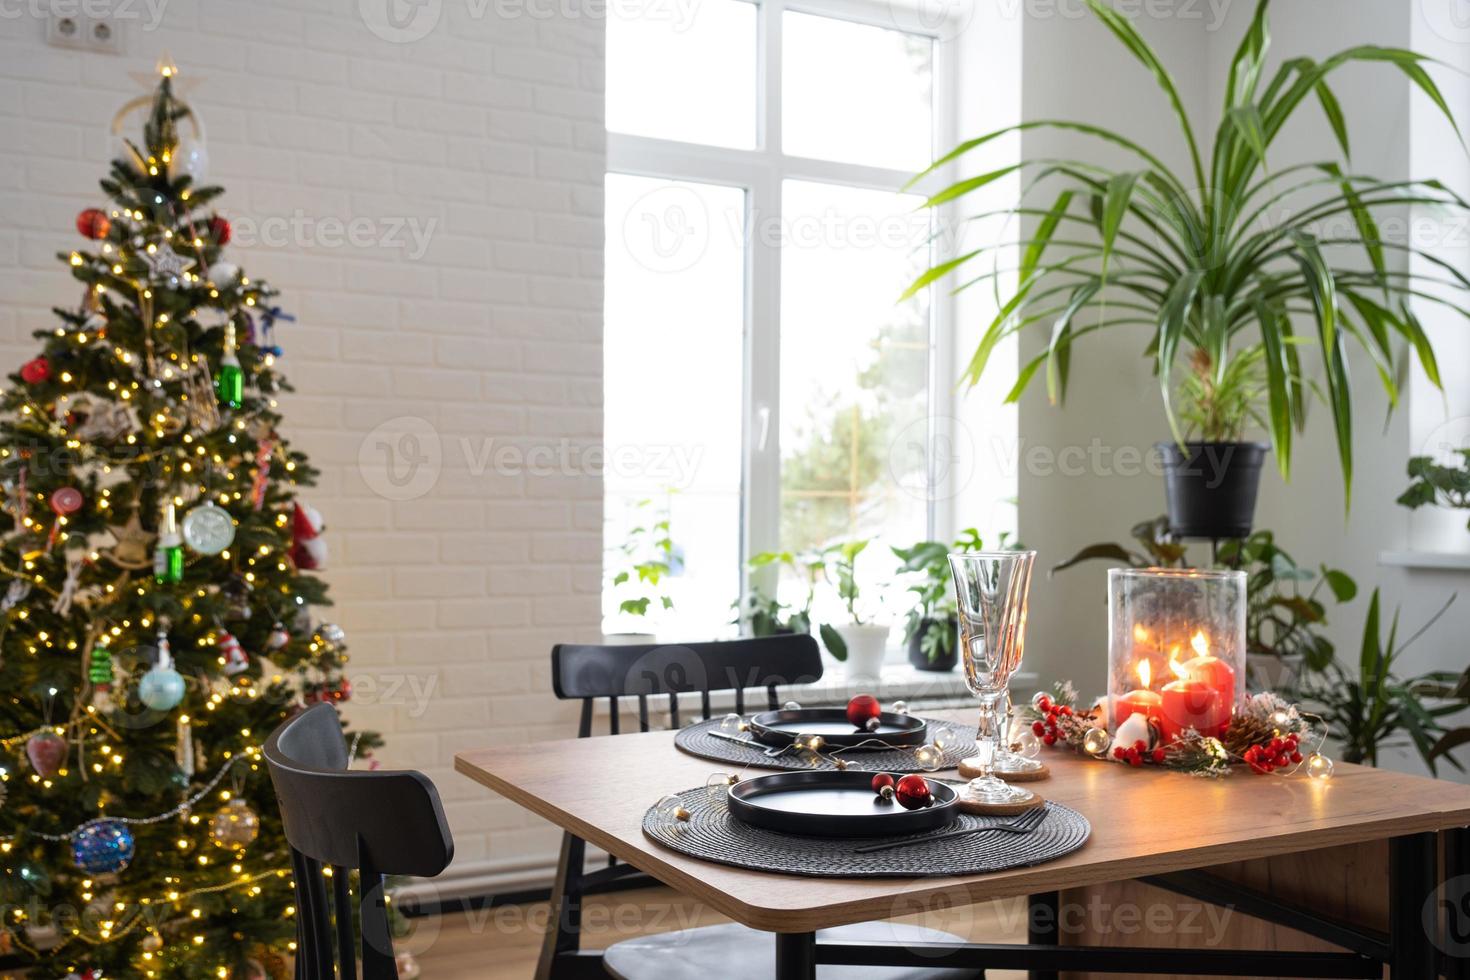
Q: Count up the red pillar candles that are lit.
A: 3